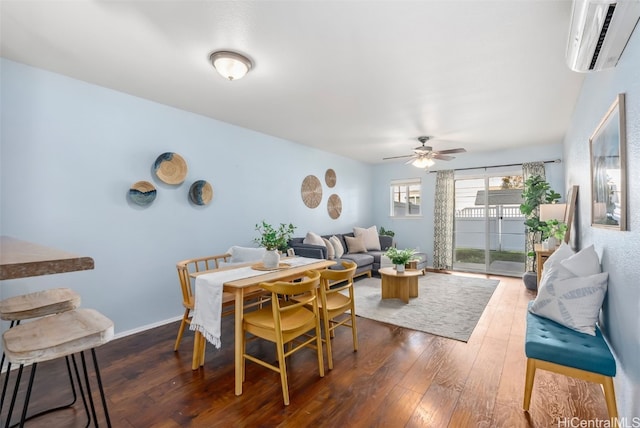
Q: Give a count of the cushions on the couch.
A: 5